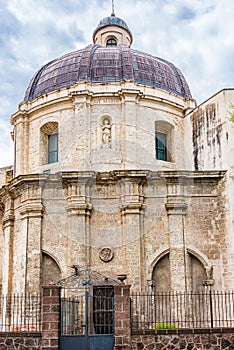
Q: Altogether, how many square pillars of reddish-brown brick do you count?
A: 2